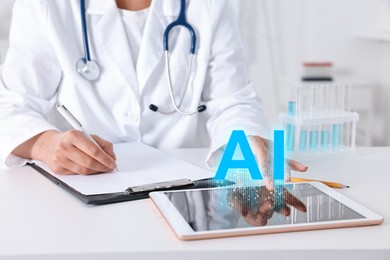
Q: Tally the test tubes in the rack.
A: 6